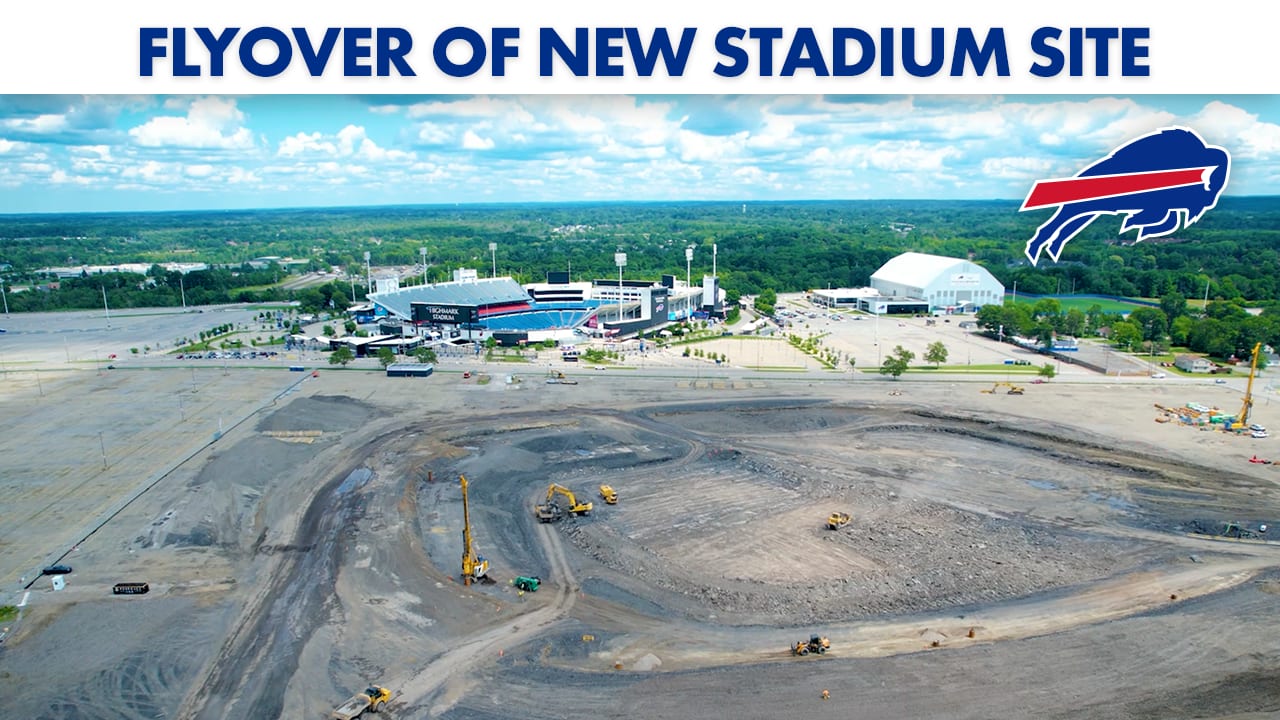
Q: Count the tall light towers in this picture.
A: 6